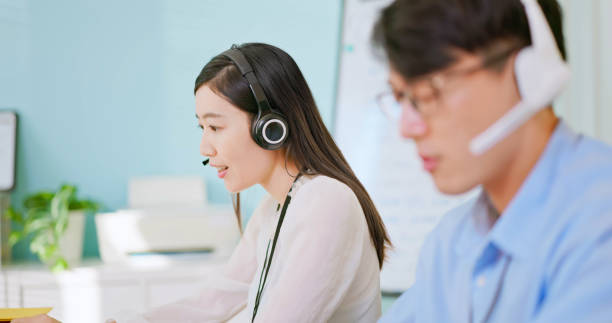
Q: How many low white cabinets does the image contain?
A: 1